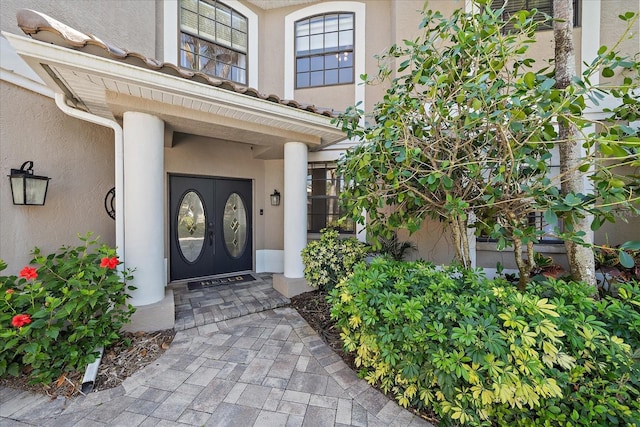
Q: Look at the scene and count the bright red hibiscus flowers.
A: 3